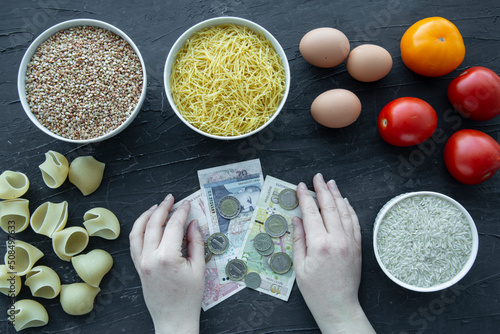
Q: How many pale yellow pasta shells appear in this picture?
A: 13